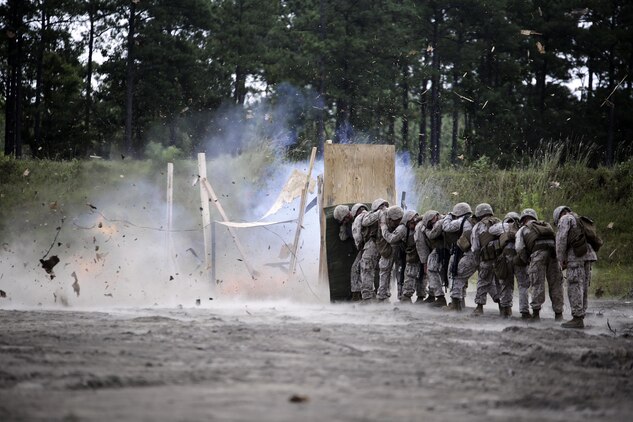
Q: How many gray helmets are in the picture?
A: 11